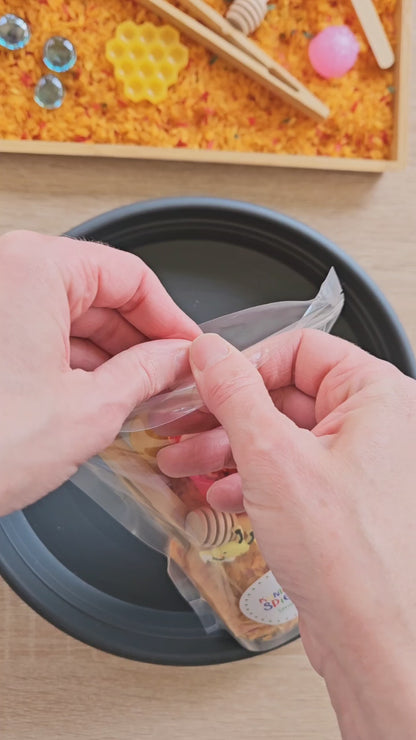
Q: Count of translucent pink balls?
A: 1